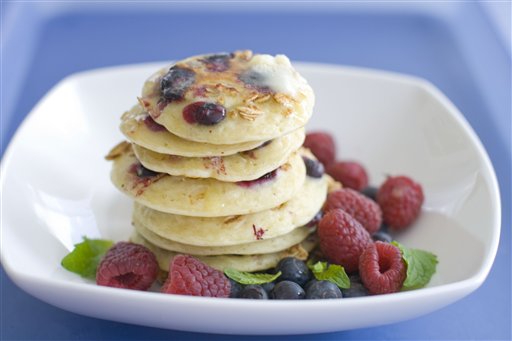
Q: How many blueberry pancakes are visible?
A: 7